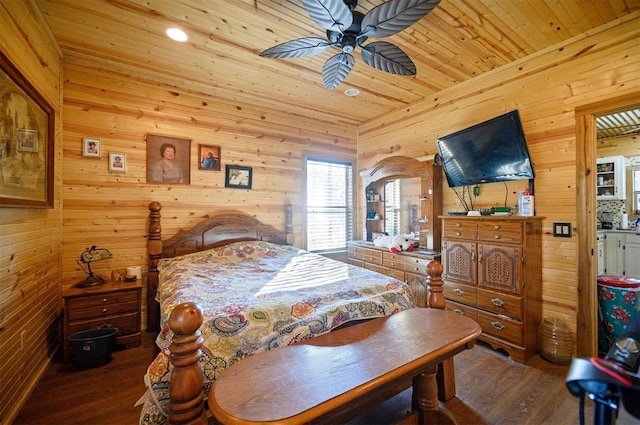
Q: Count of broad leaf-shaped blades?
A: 5